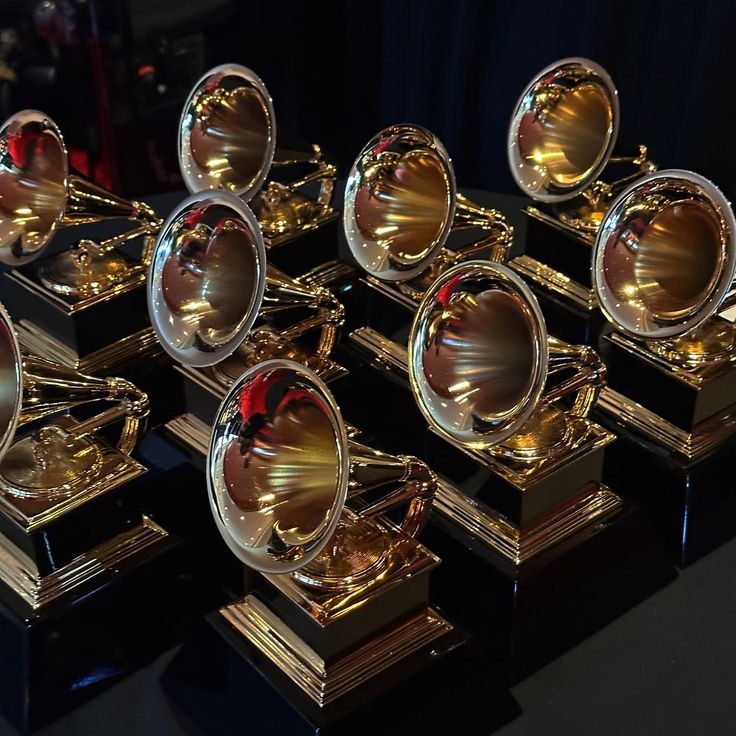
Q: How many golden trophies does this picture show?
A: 9